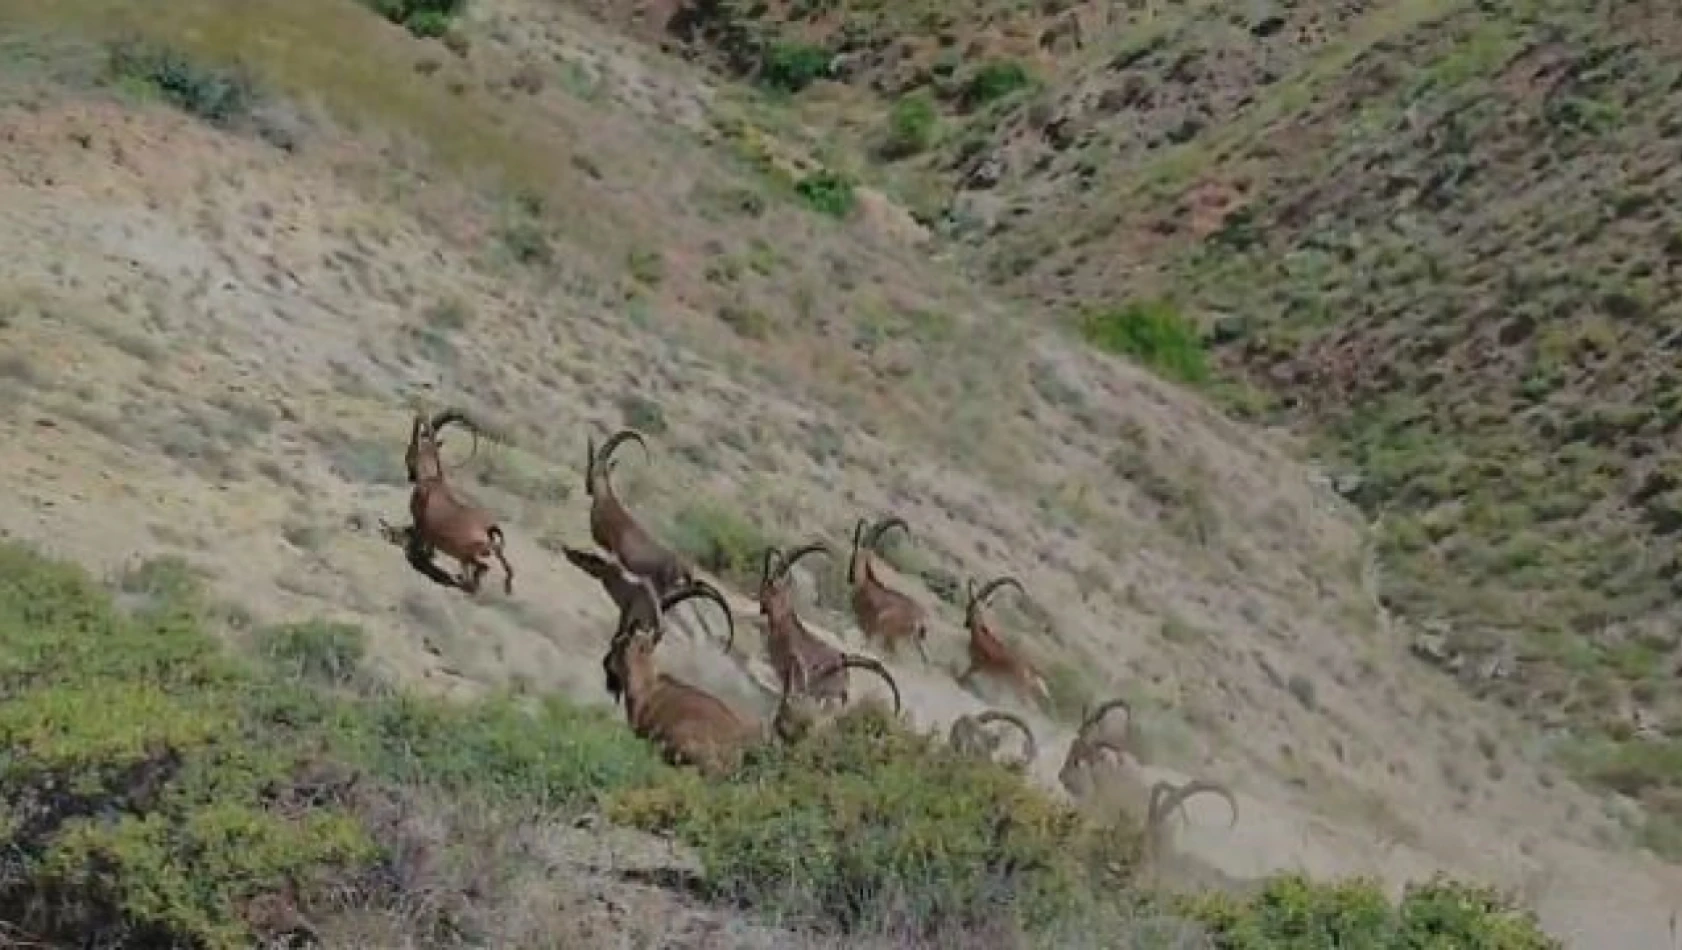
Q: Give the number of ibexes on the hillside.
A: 10